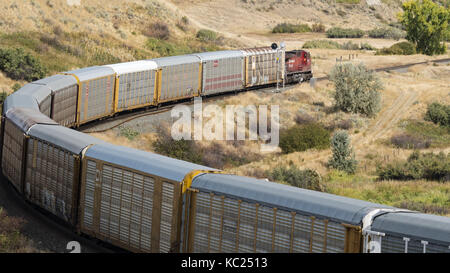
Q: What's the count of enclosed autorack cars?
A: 13